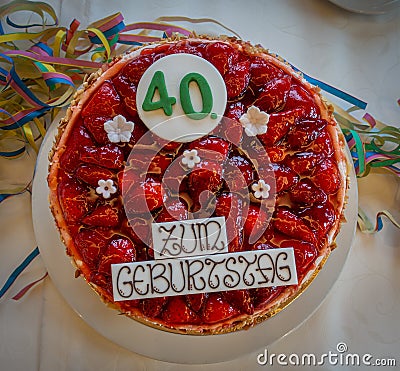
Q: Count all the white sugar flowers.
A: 5